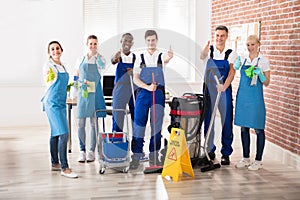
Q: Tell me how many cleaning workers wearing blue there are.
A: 6